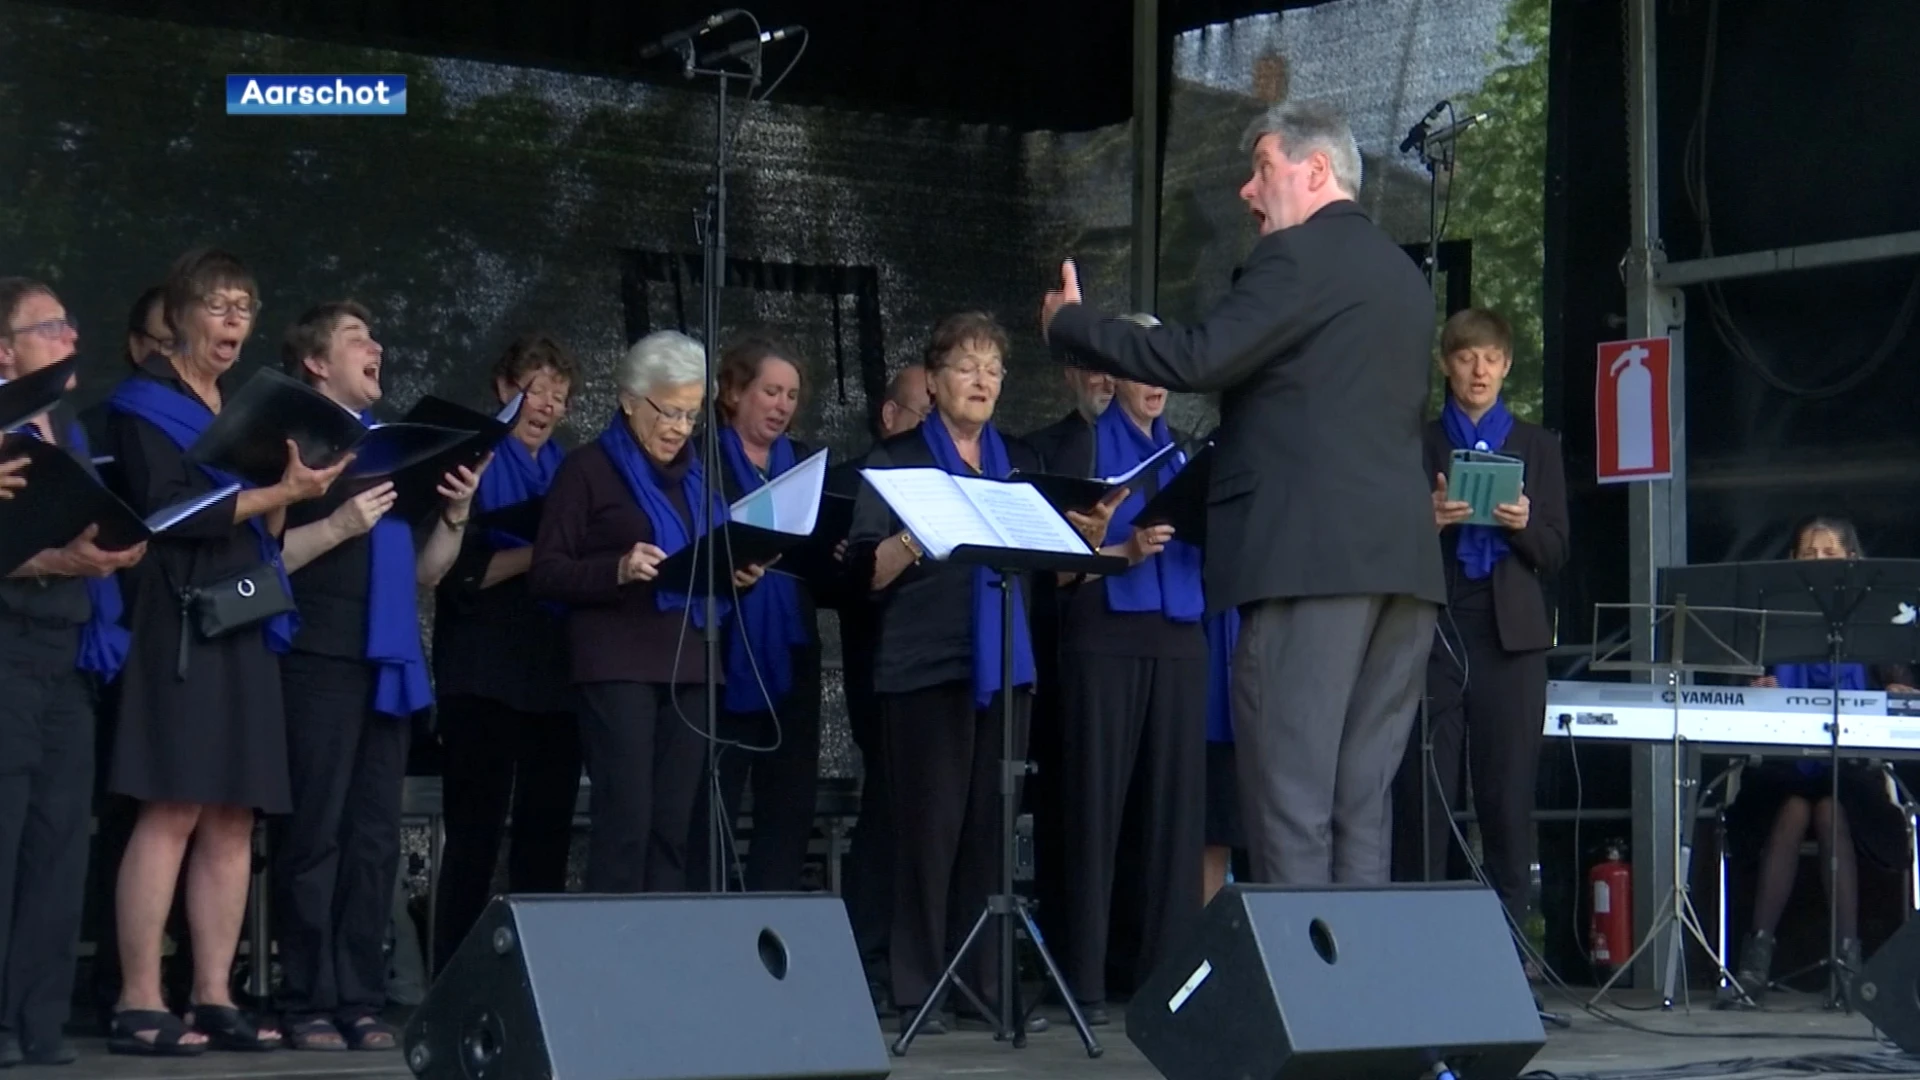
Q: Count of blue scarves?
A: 11